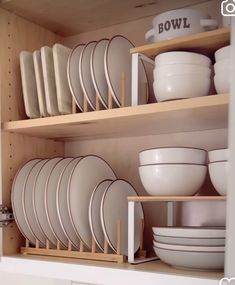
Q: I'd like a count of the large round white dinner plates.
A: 6